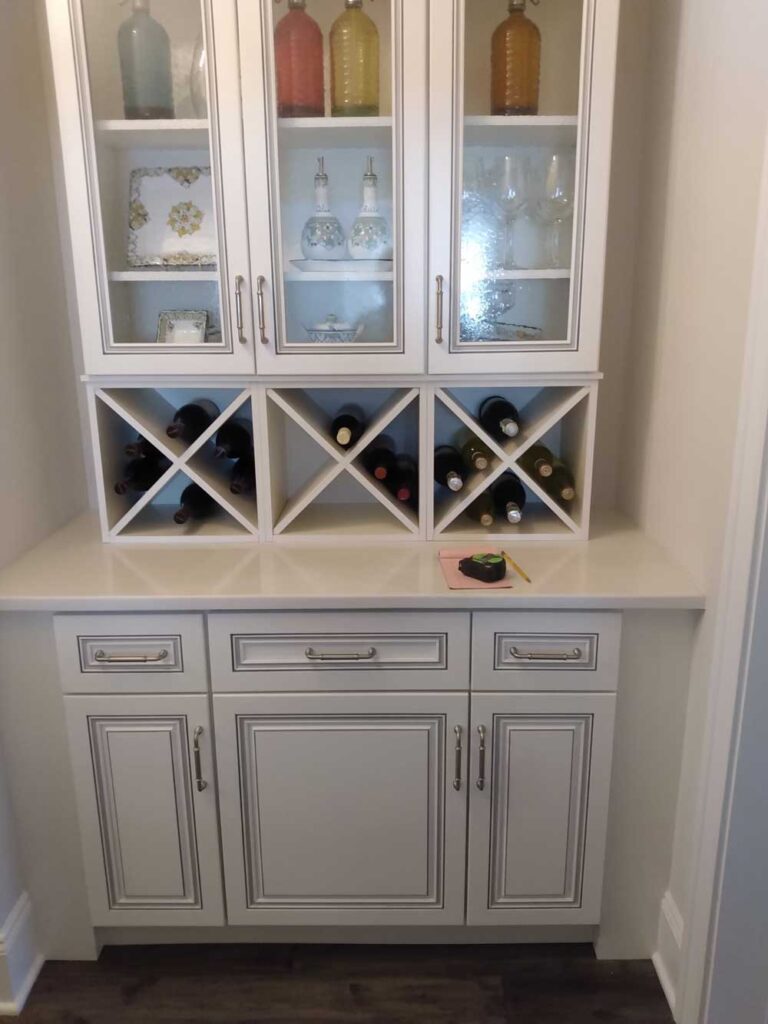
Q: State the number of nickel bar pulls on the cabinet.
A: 9